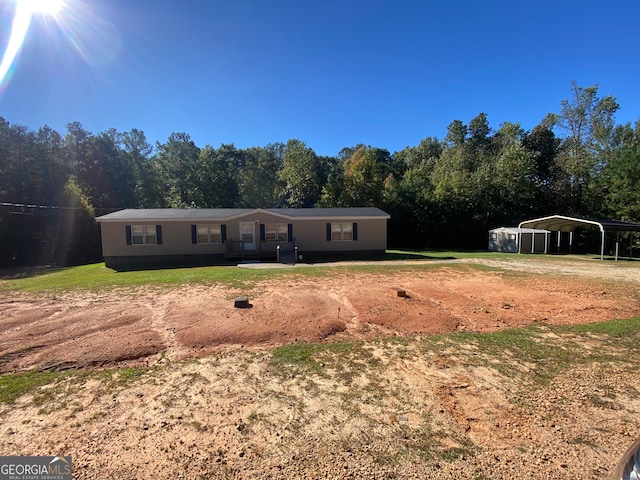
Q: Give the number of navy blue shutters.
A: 8